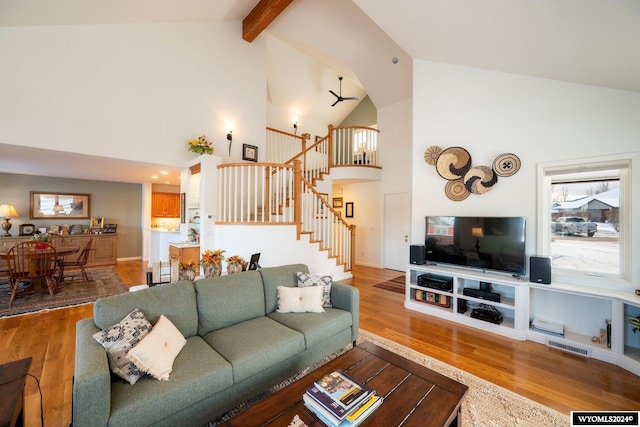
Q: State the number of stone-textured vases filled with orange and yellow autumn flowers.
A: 3